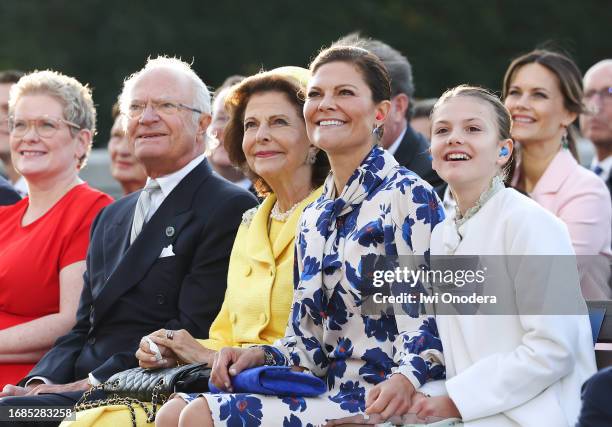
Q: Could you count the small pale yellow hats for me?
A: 1